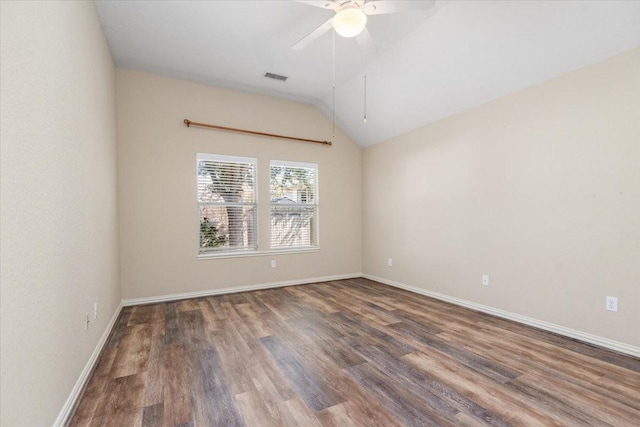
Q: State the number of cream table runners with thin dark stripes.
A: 0